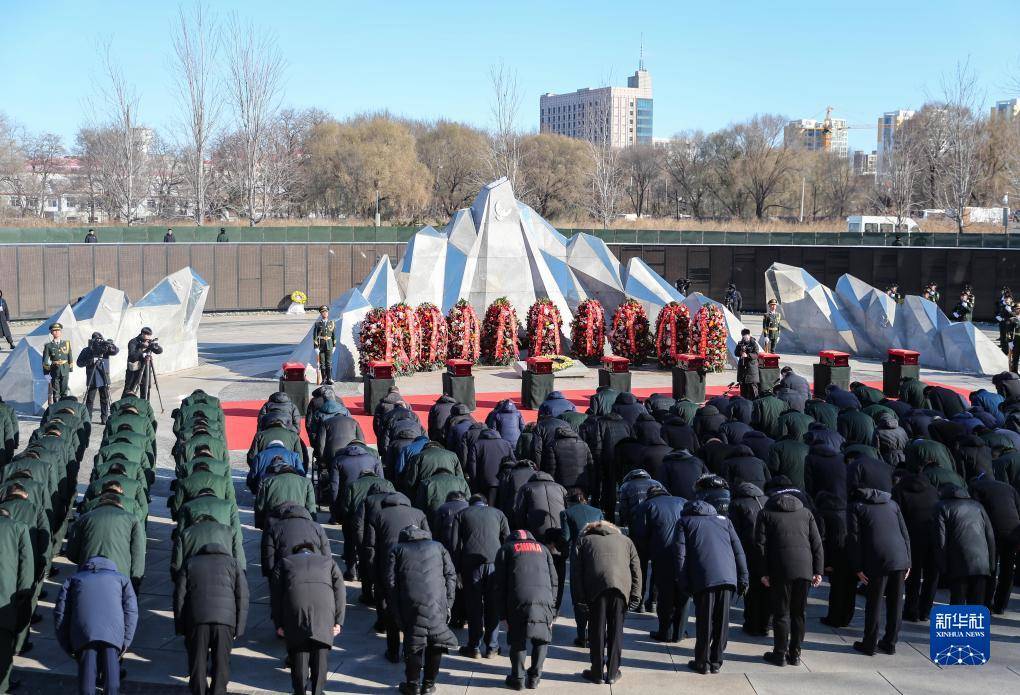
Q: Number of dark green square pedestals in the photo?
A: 9